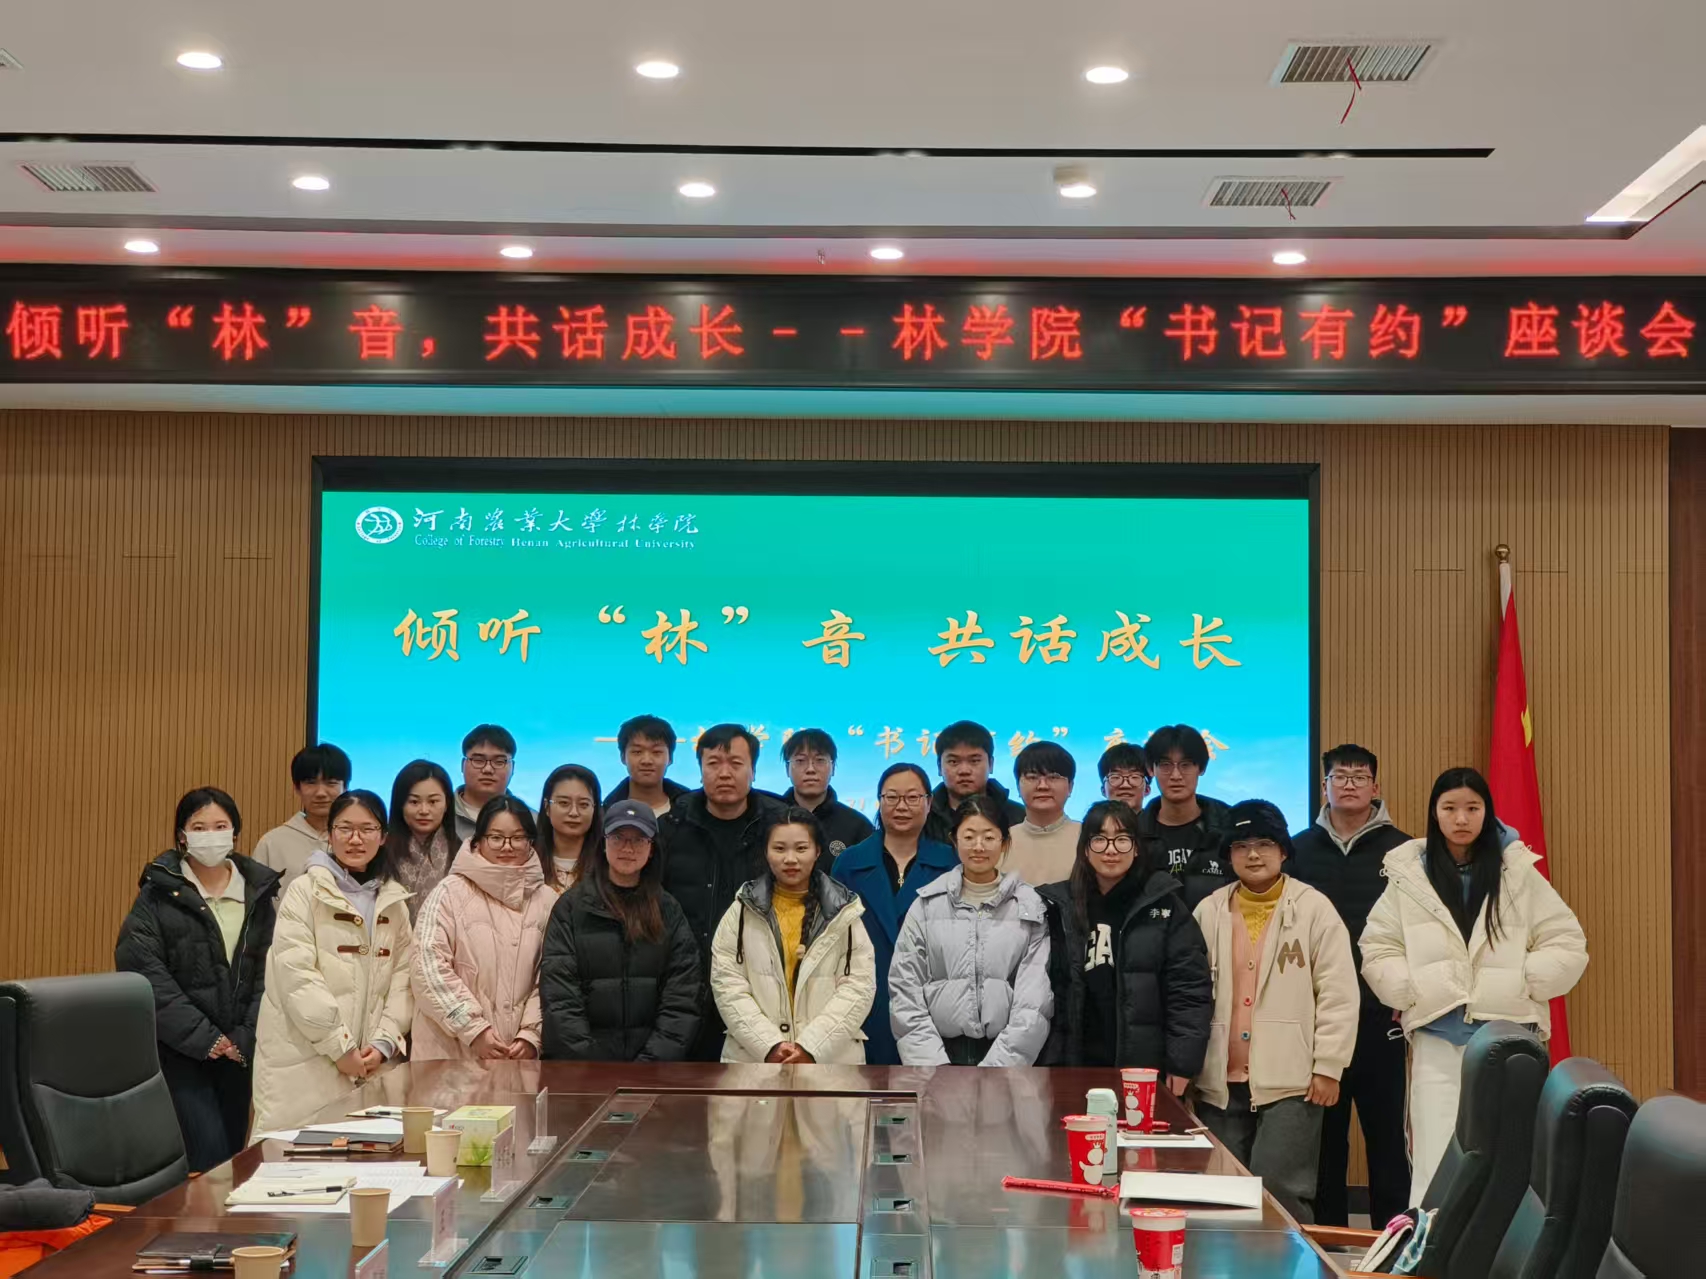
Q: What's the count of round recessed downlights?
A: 10